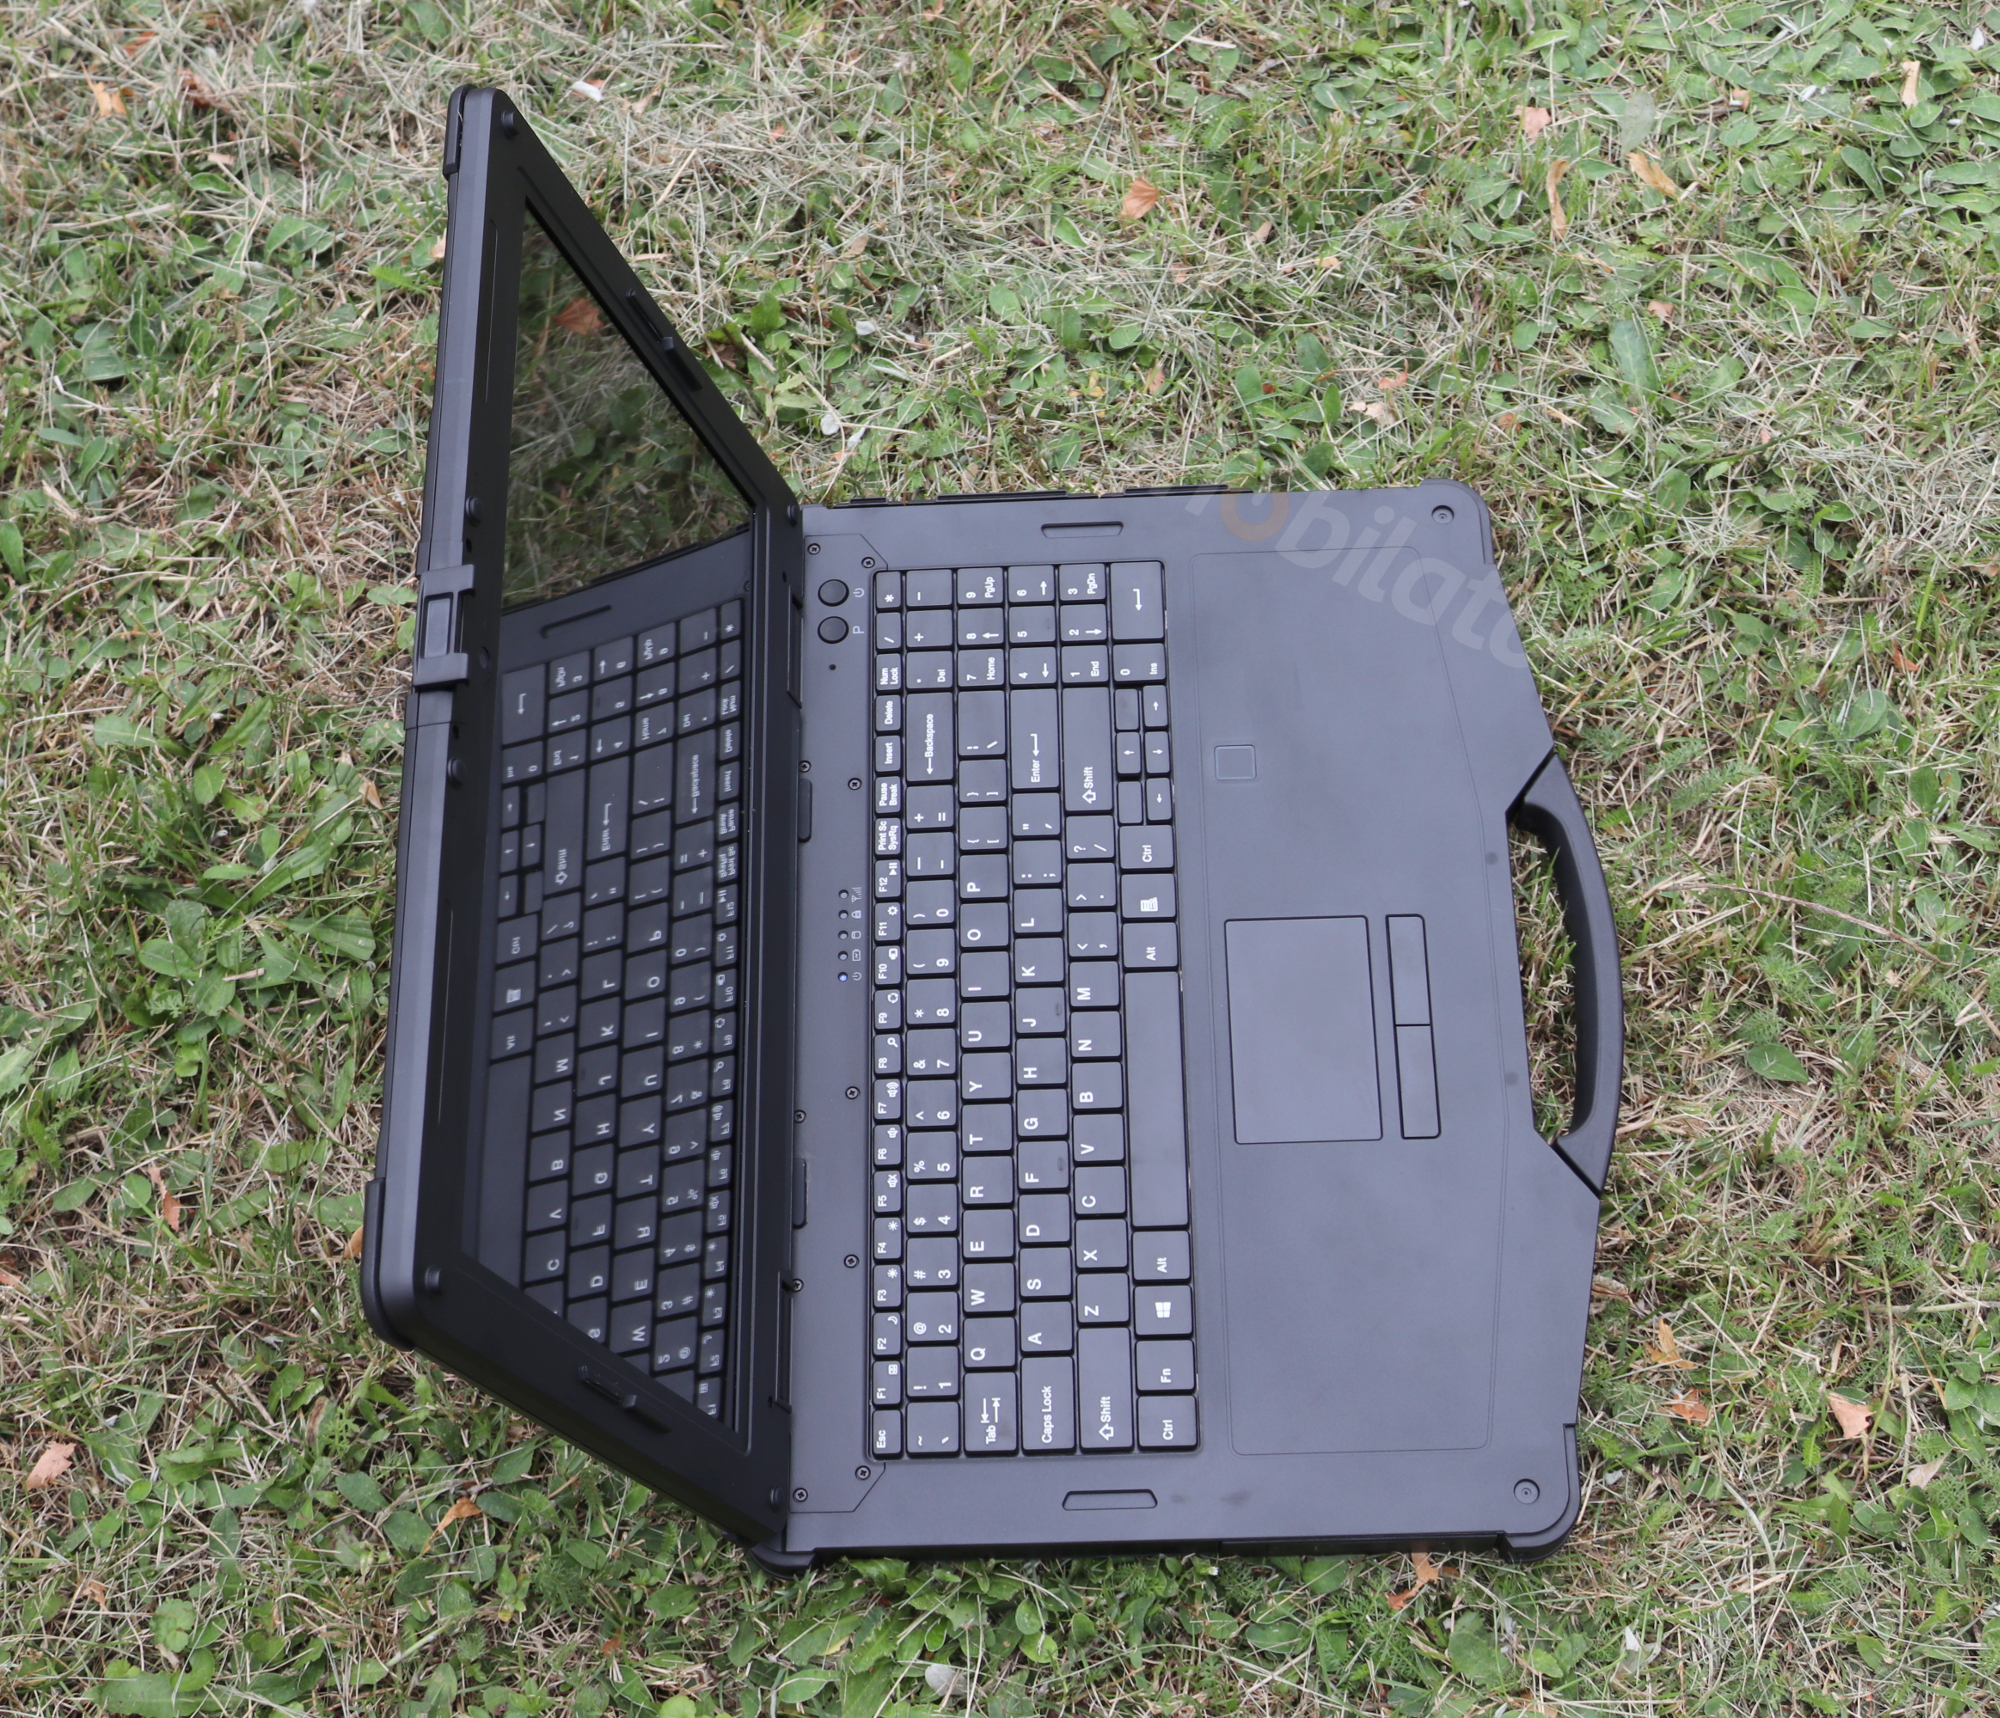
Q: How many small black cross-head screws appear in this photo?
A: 10